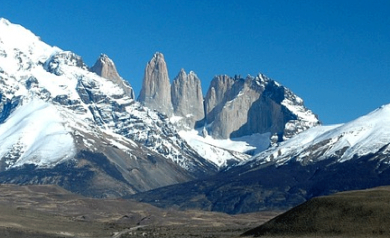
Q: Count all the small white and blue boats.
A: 0